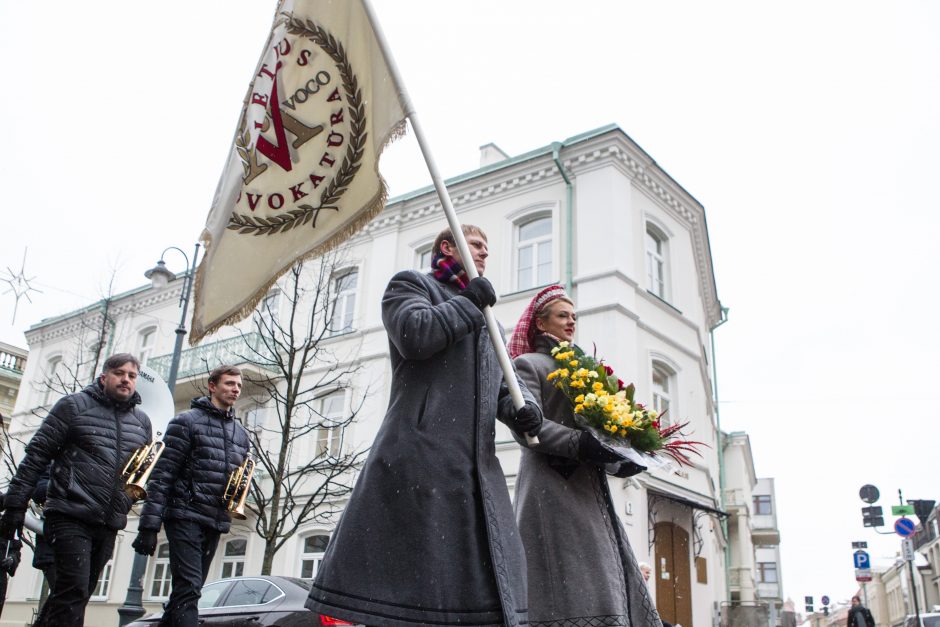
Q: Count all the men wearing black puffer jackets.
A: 2